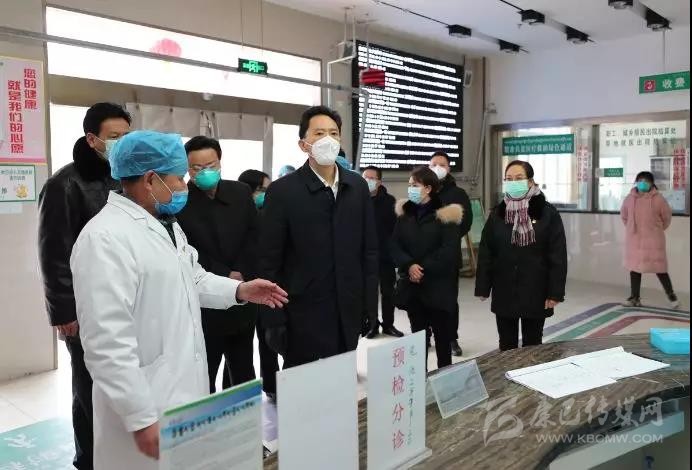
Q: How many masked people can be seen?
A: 10